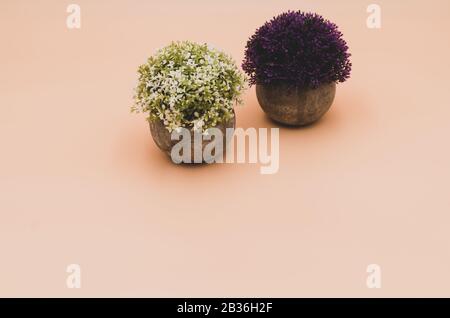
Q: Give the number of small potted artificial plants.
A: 2